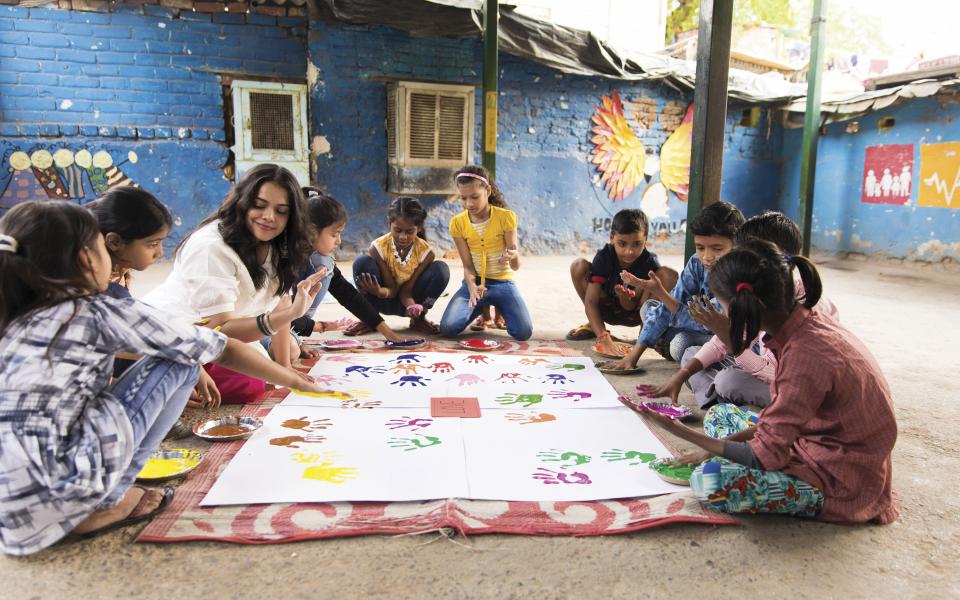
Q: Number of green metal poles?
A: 3